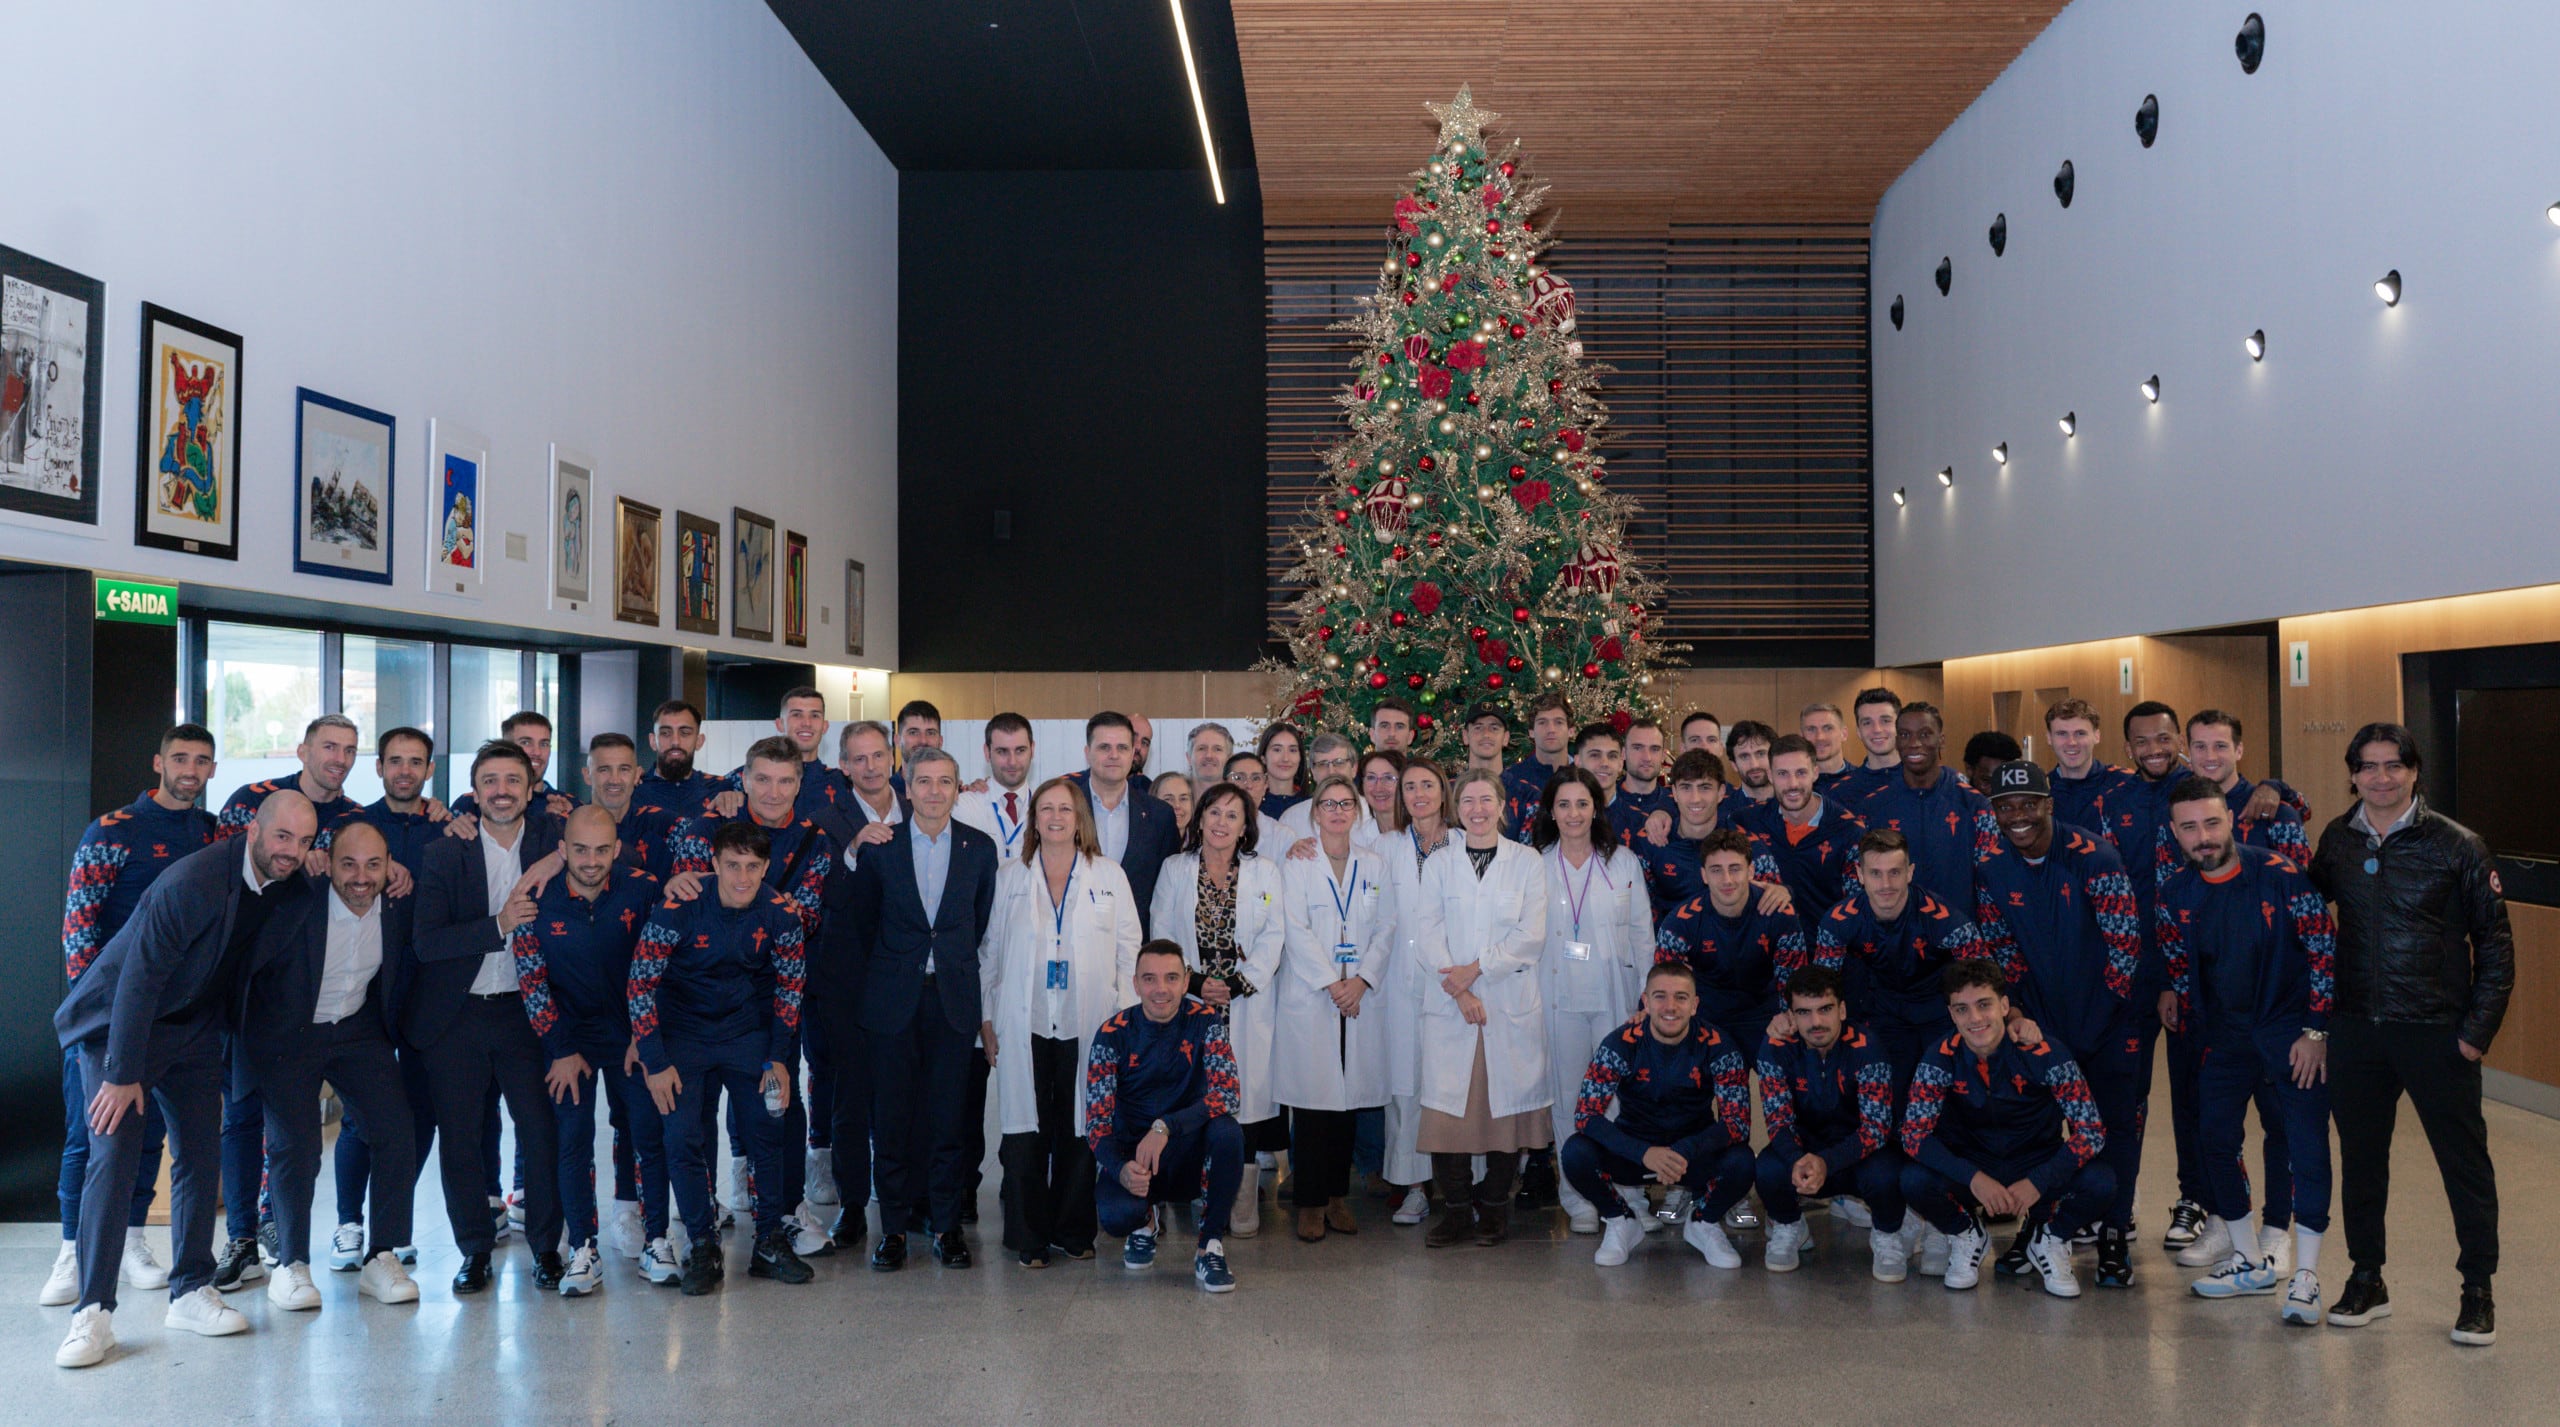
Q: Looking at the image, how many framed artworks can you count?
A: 10